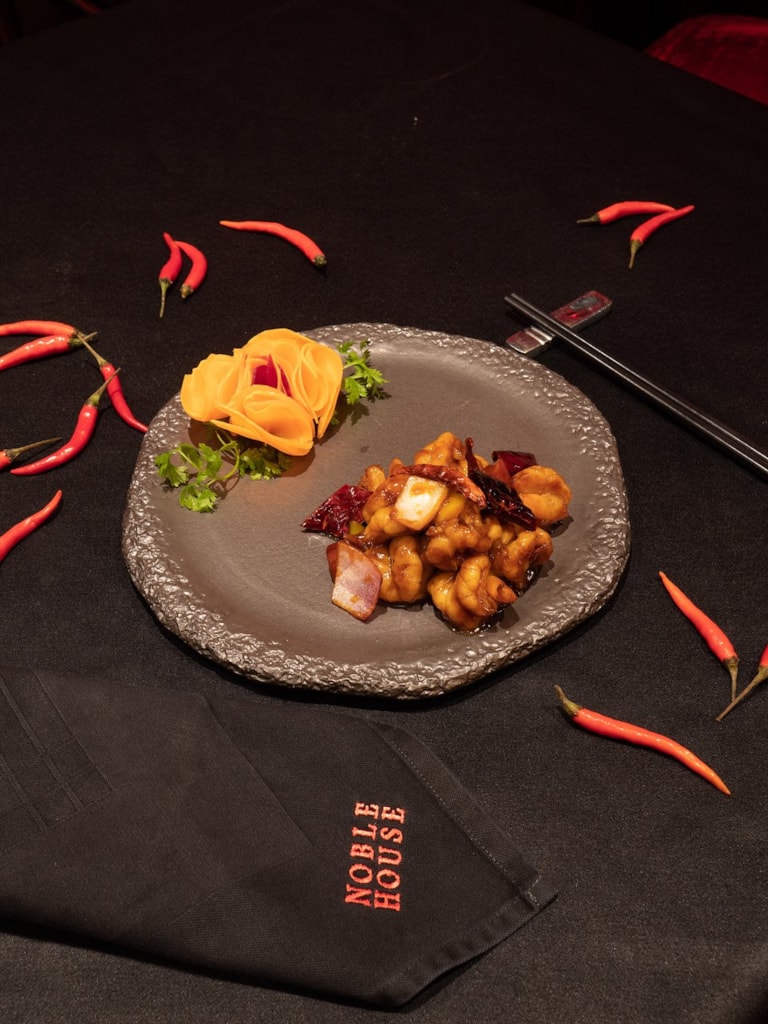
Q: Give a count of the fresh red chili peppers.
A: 14